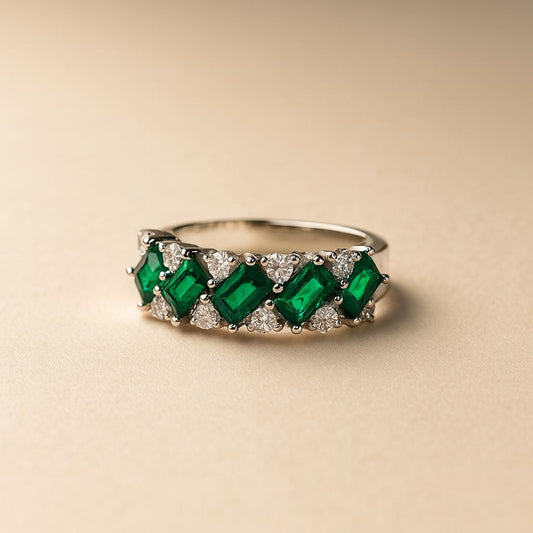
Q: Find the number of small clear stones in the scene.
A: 10